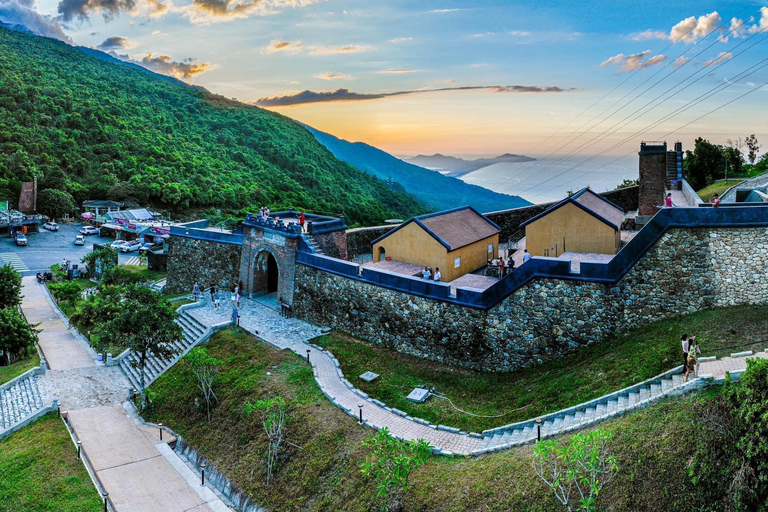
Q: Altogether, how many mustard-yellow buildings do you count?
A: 2